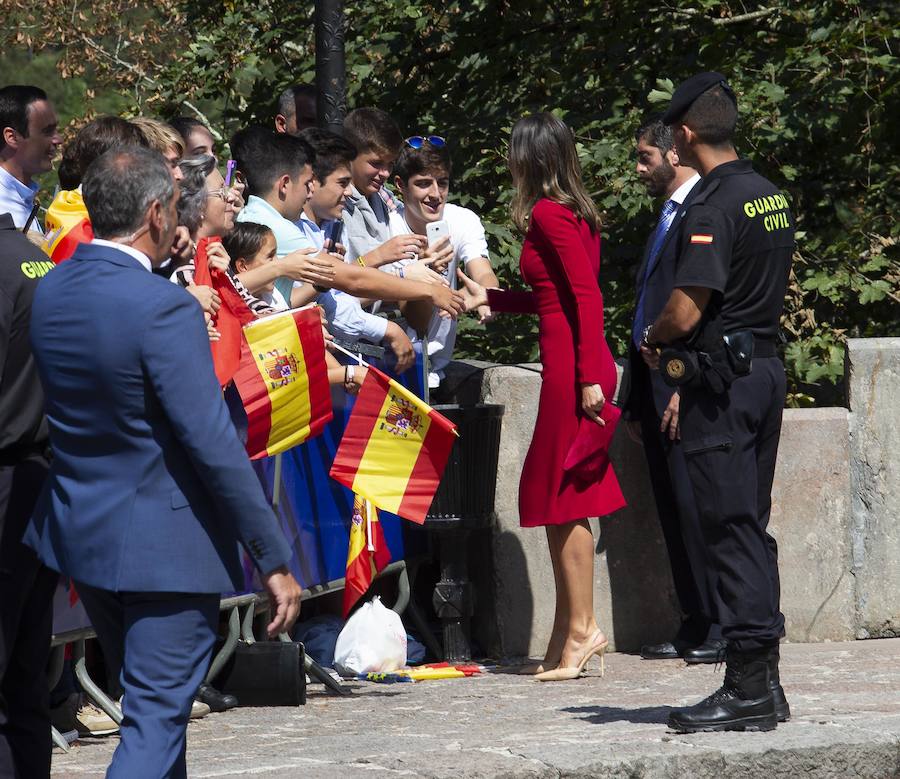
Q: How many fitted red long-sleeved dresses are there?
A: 1